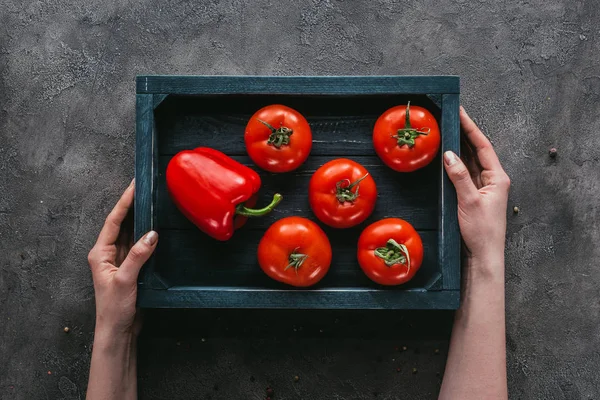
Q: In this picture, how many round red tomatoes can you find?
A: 5